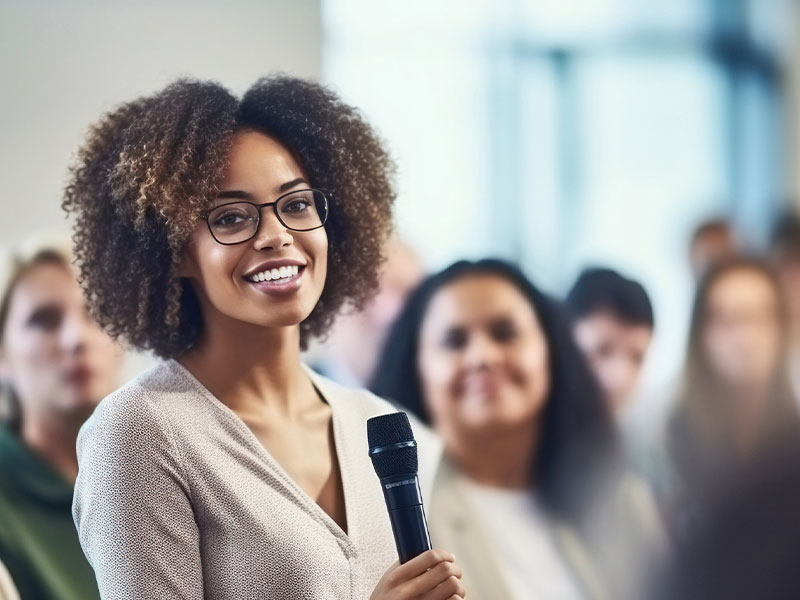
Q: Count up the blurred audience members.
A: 7